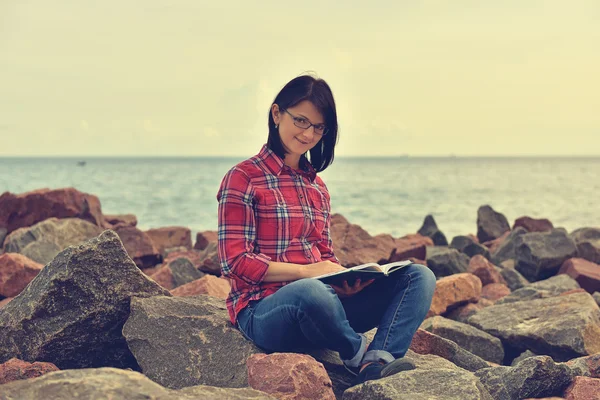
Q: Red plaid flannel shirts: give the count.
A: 1